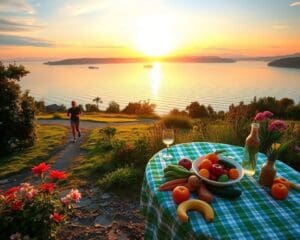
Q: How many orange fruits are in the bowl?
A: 4